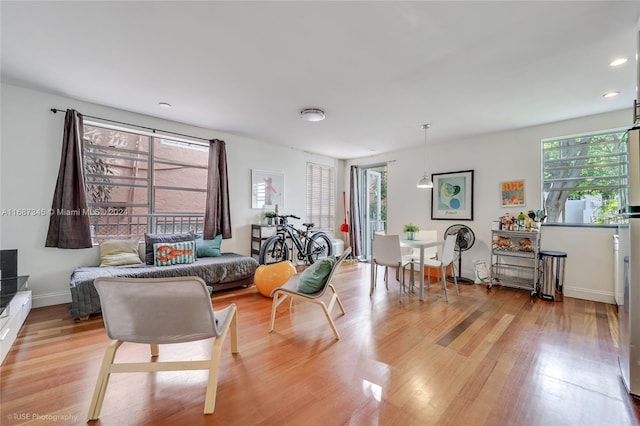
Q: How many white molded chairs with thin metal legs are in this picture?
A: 4